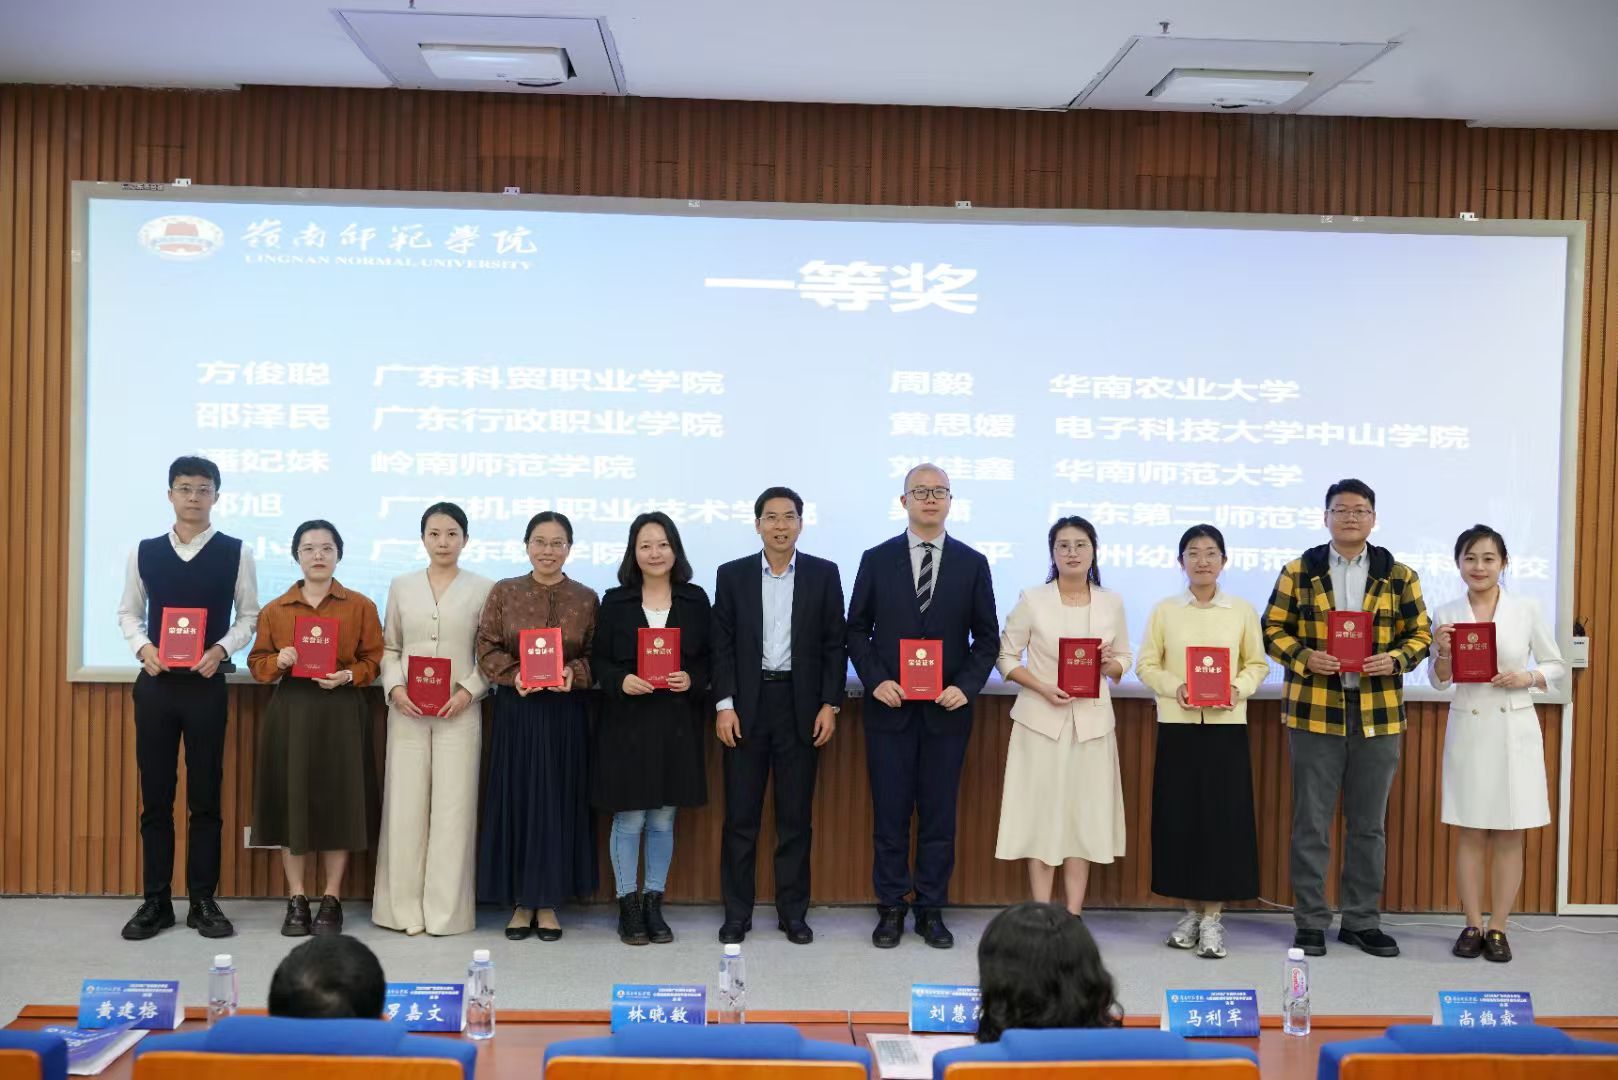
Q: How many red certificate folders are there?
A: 10